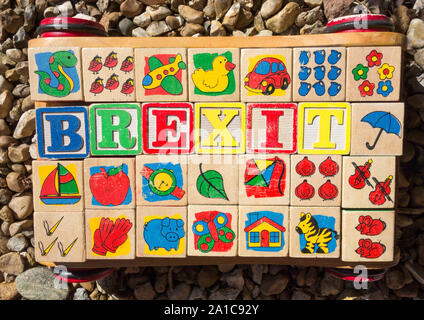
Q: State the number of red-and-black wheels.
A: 4